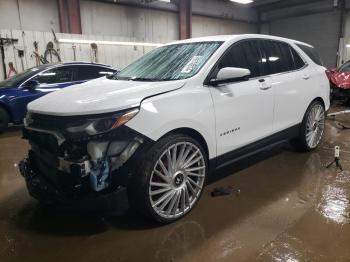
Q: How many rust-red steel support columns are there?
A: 2